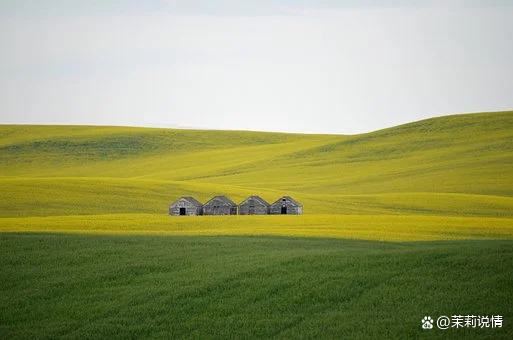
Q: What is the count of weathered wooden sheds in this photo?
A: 4